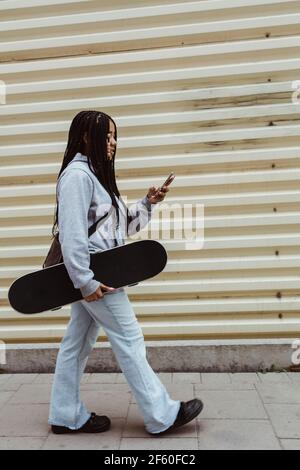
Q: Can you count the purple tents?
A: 0